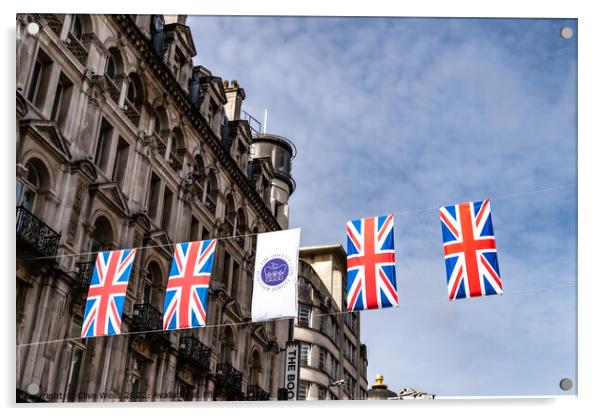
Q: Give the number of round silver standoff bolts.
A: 4